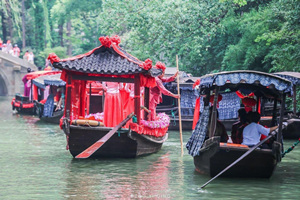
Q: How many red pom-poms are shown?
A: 5